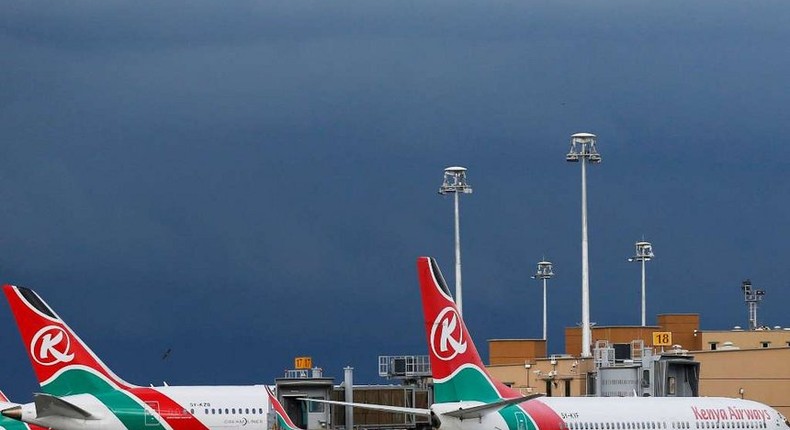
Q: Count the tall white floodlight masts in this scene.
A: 4